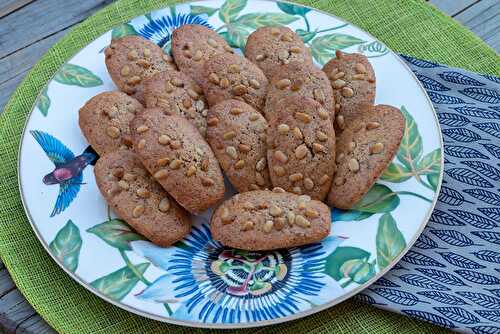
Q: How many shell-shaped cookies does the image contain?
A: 14